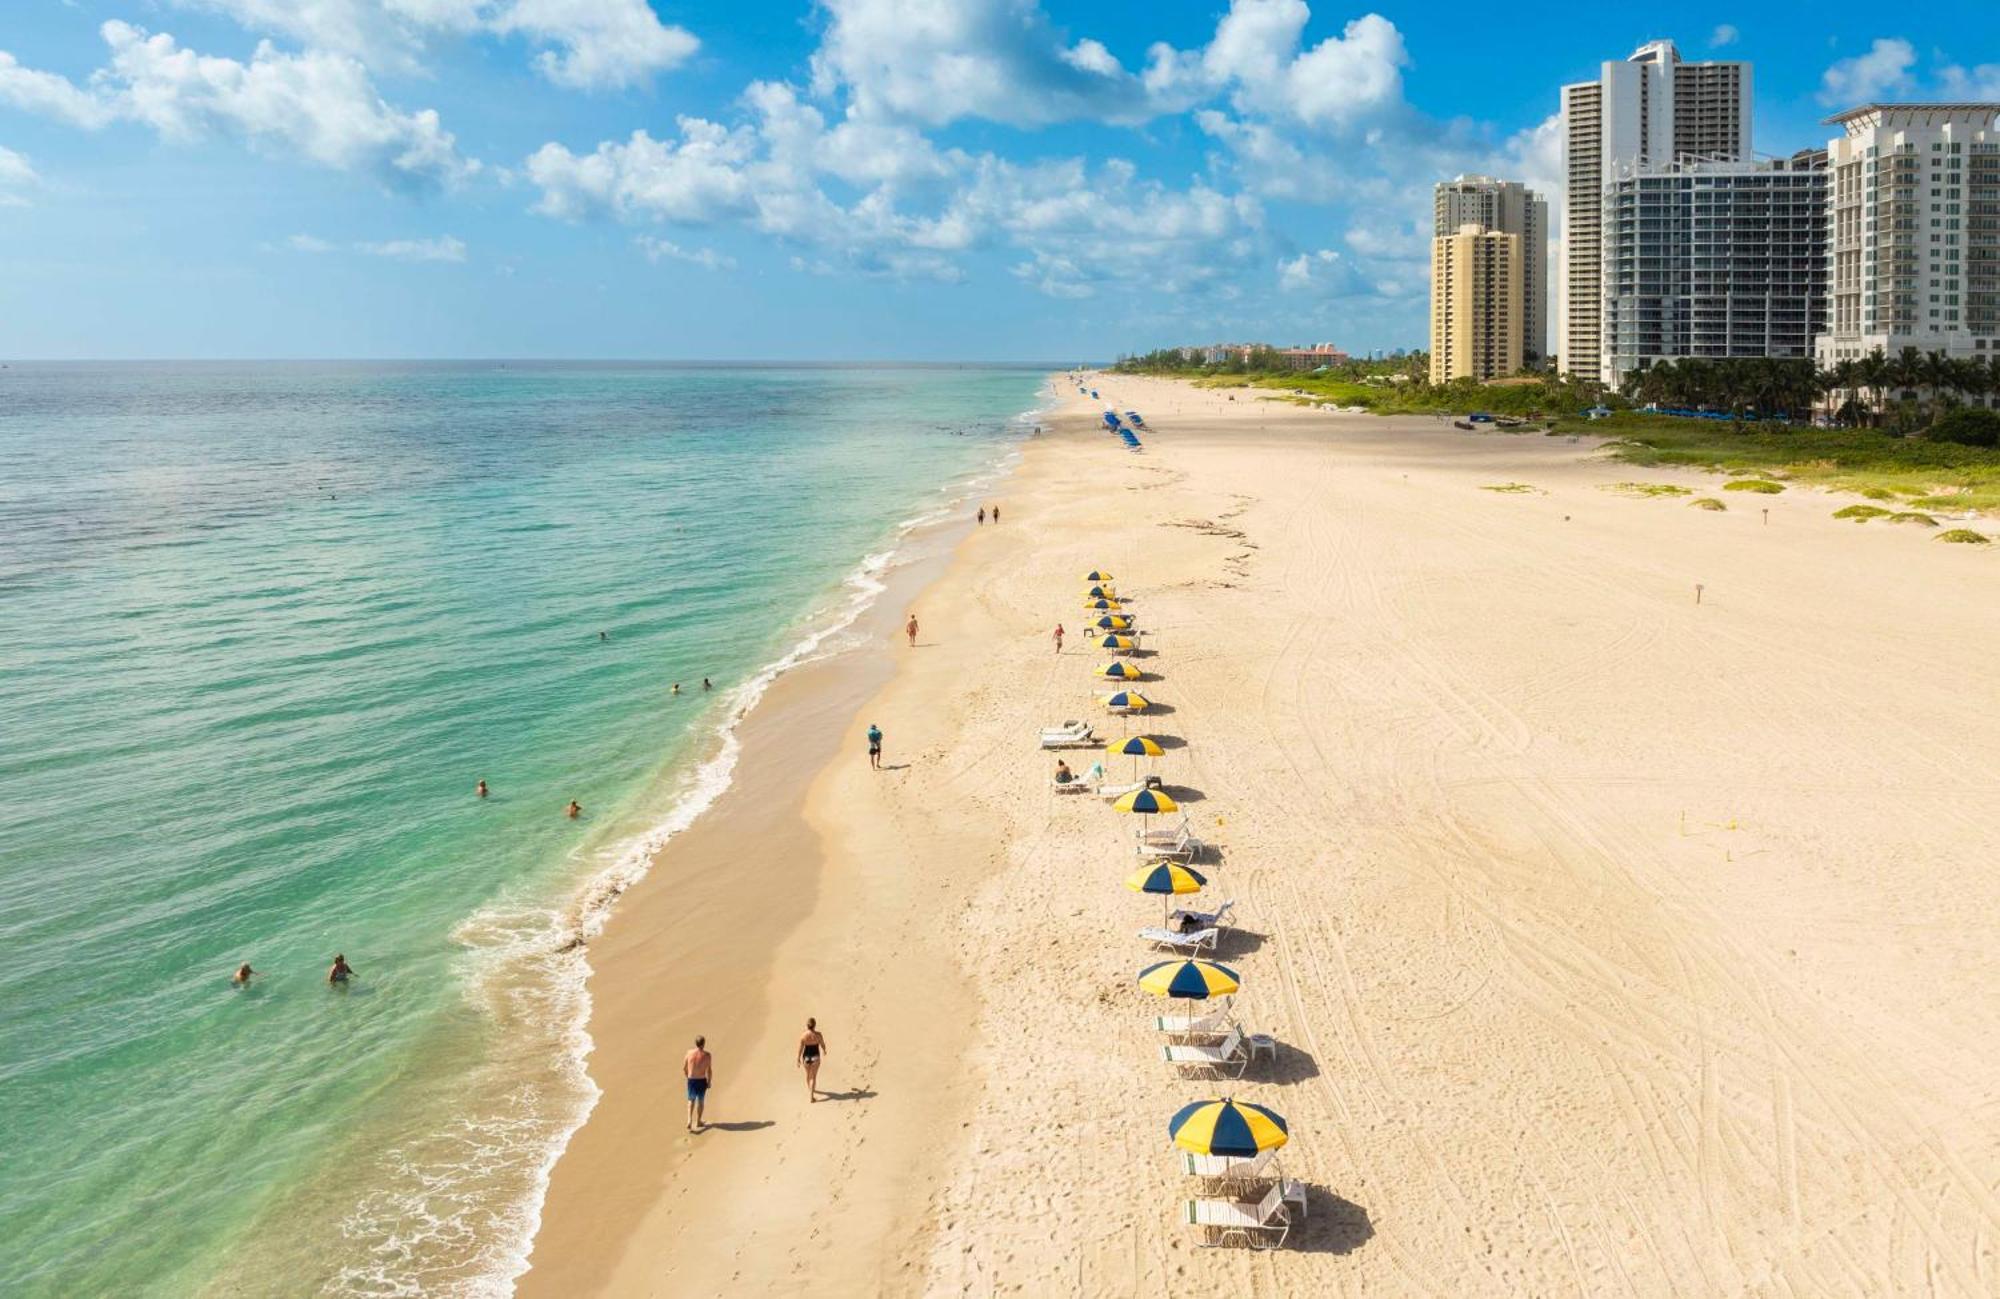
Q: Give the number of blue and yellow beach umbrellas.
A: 12